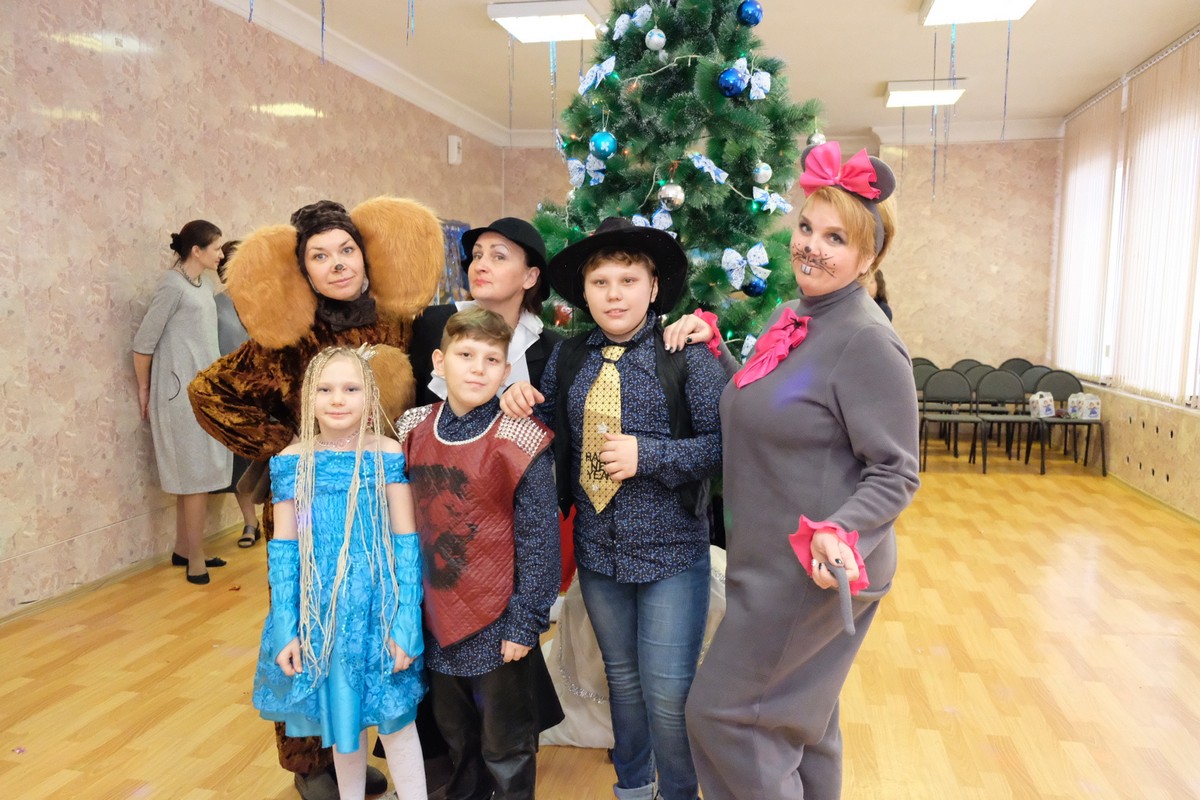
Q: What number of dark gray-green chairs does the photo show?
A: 9